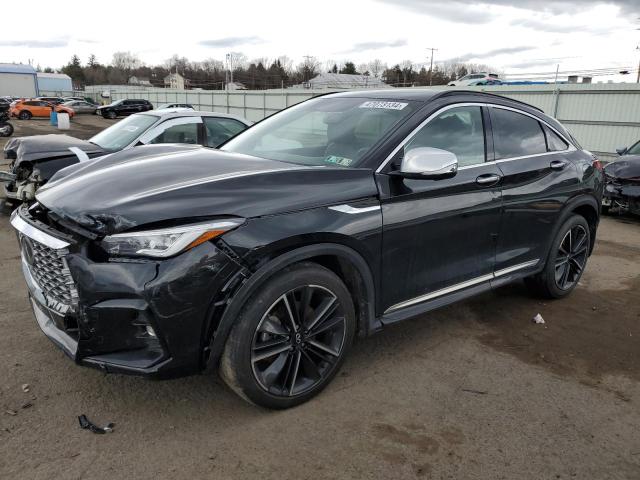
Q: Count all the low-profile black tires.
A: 2